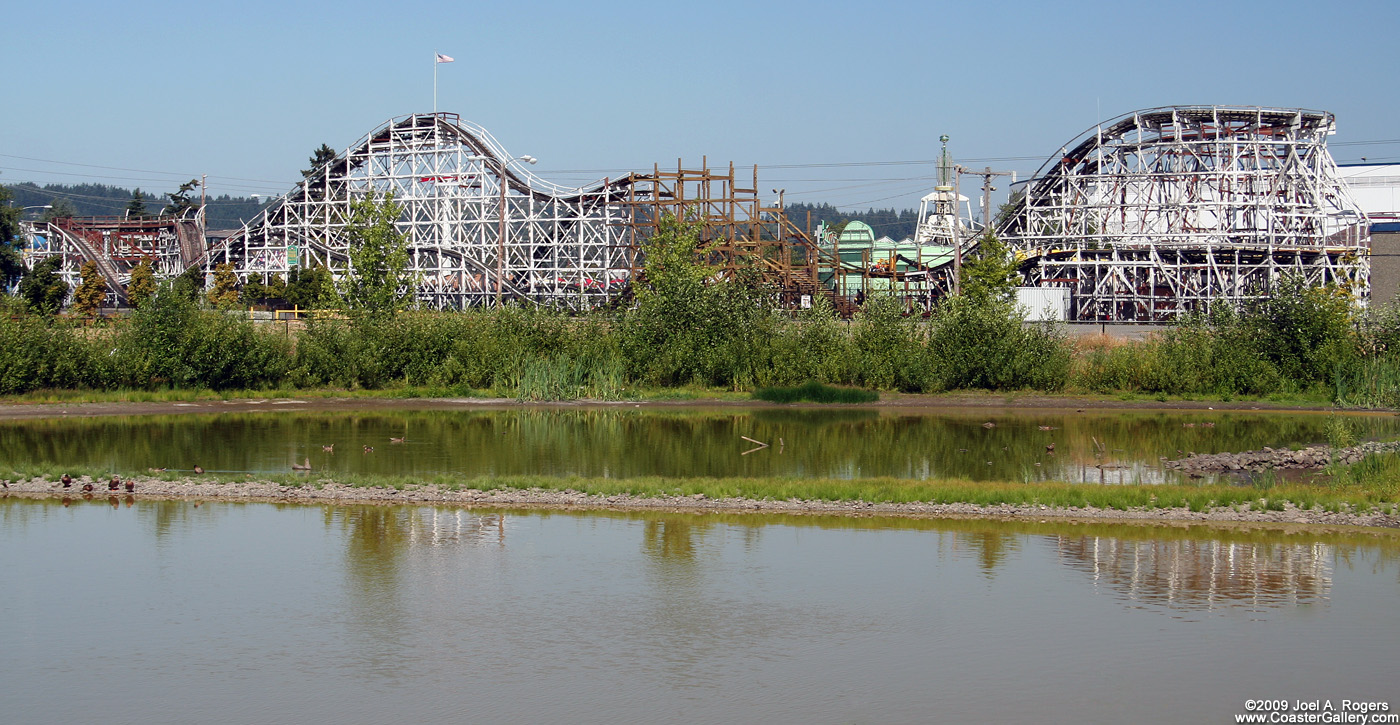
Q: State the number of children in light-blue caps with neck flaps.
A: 0